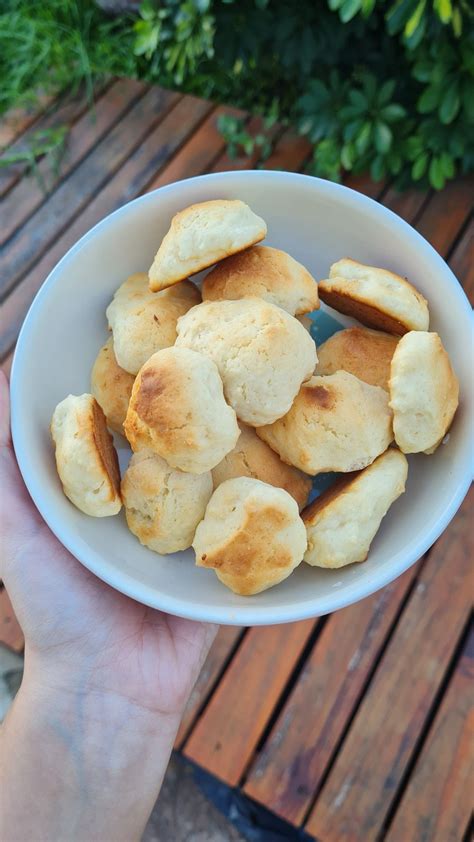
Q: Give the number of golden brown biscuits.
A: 15